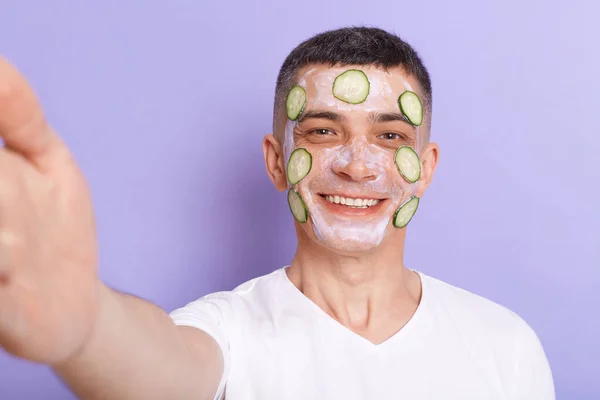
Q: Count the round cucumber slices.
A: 7